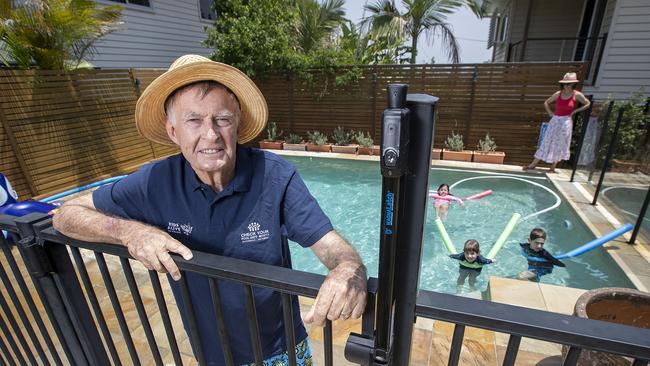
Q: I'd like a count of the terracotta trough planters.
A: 8